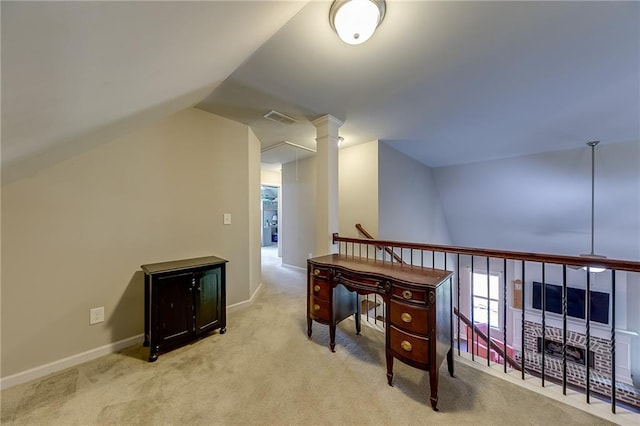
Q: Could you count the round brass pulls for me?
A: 6